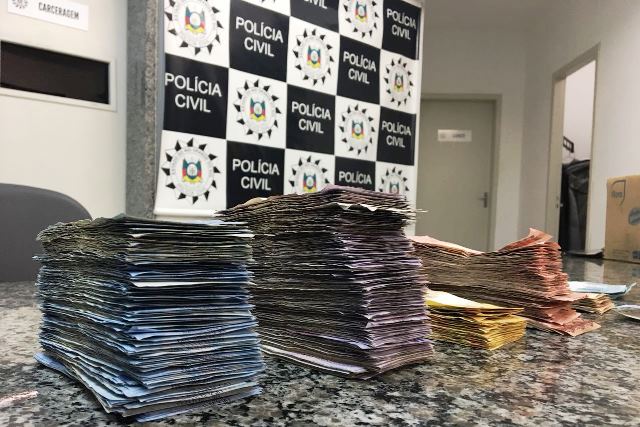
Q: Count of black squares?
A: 9